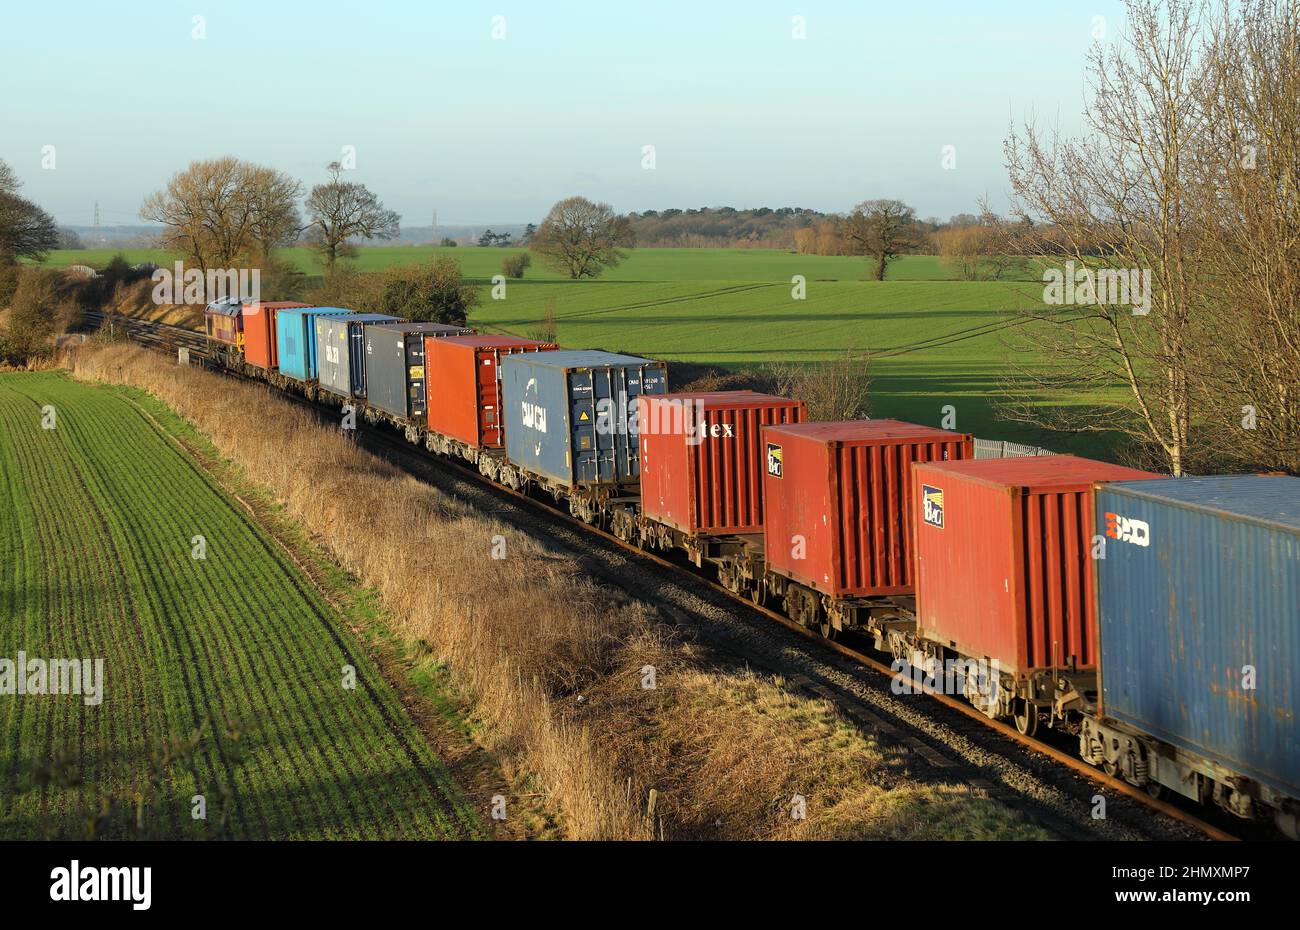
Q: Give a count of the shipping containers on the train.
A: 10